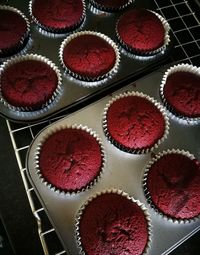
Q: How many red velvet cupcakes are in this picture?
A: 11